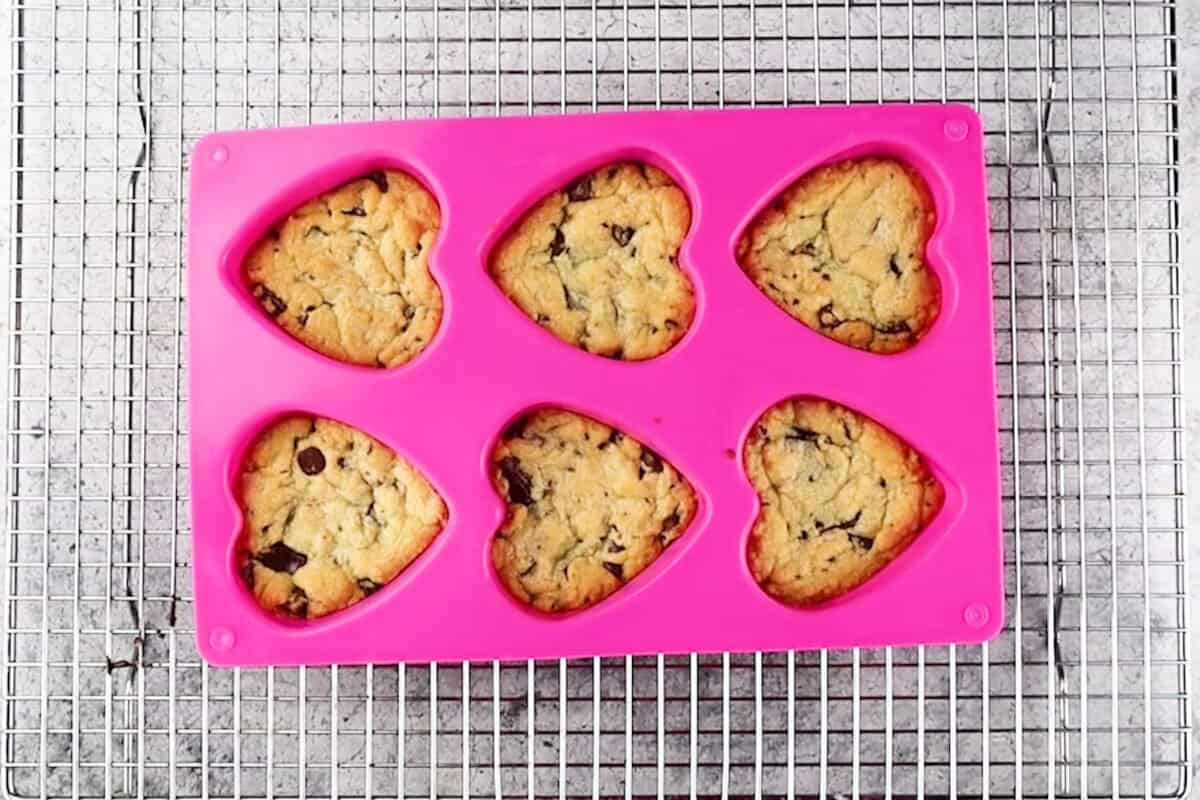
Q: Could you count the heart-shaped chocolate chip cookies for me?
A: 6